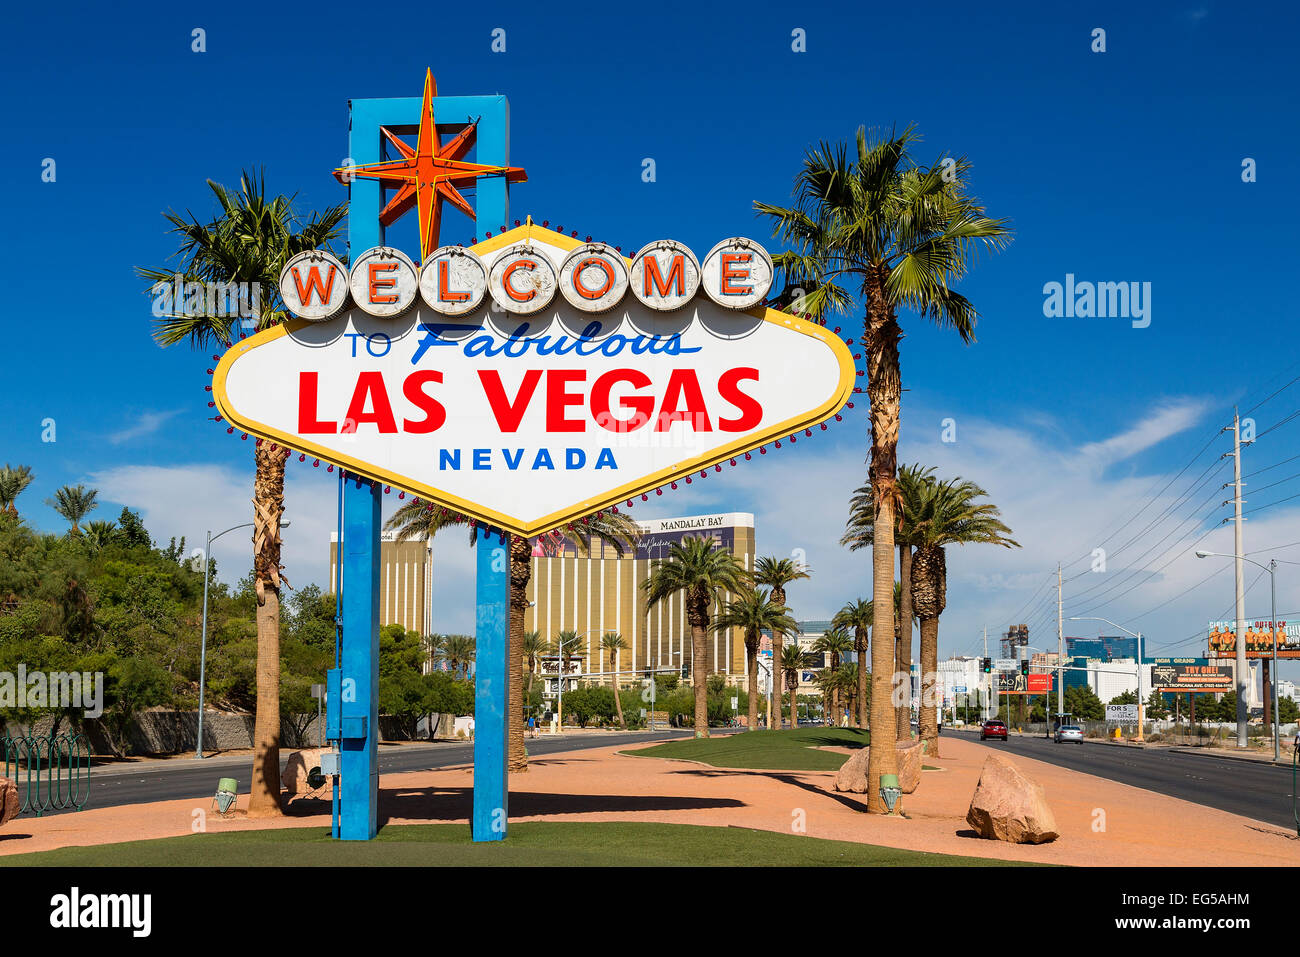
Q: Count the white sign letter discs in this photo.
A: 7